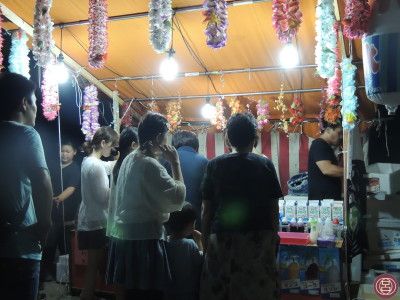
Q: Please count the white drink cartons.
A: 6